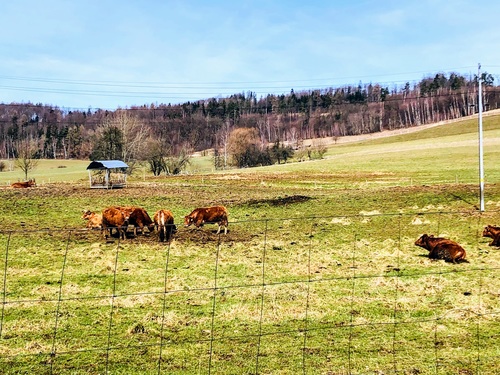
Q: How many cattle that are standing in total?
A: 4